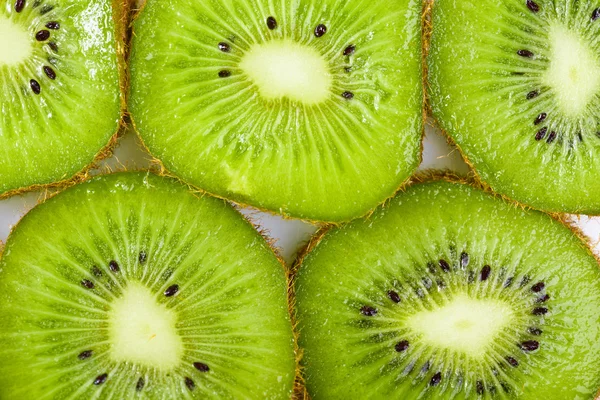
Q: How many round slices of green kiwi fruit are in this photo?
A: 5